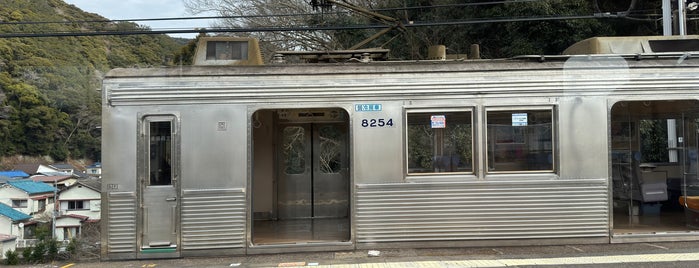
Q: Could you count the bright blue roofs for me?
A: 3